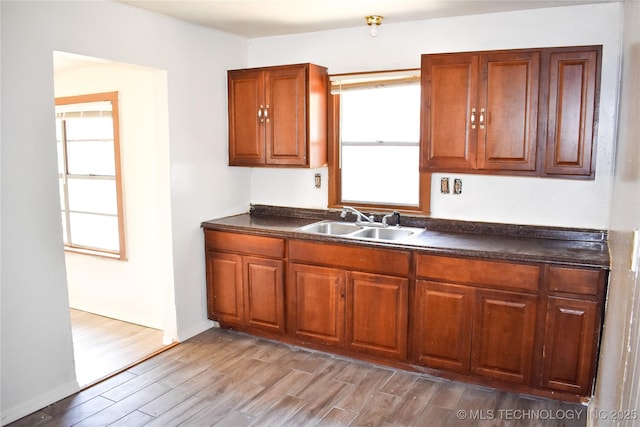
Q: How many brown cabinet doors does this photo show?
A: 12